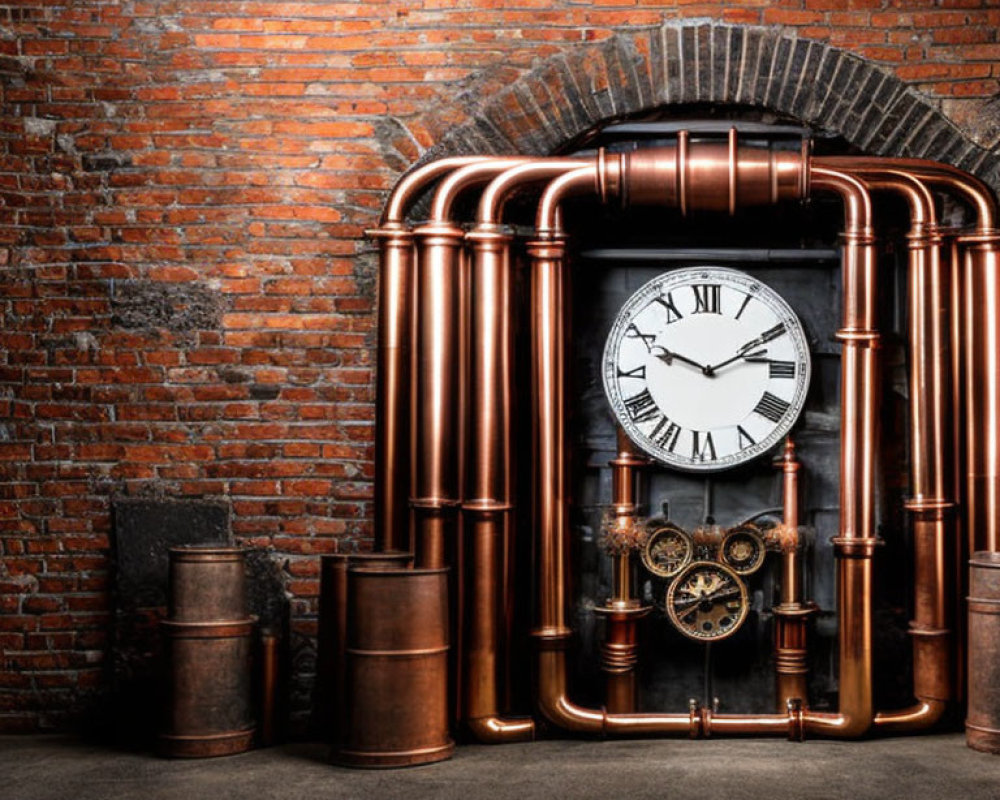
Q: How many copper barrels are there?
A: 4